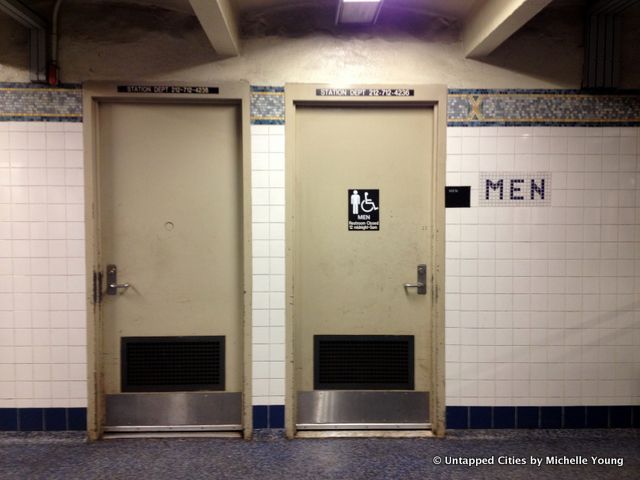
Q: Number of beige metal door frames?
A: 2